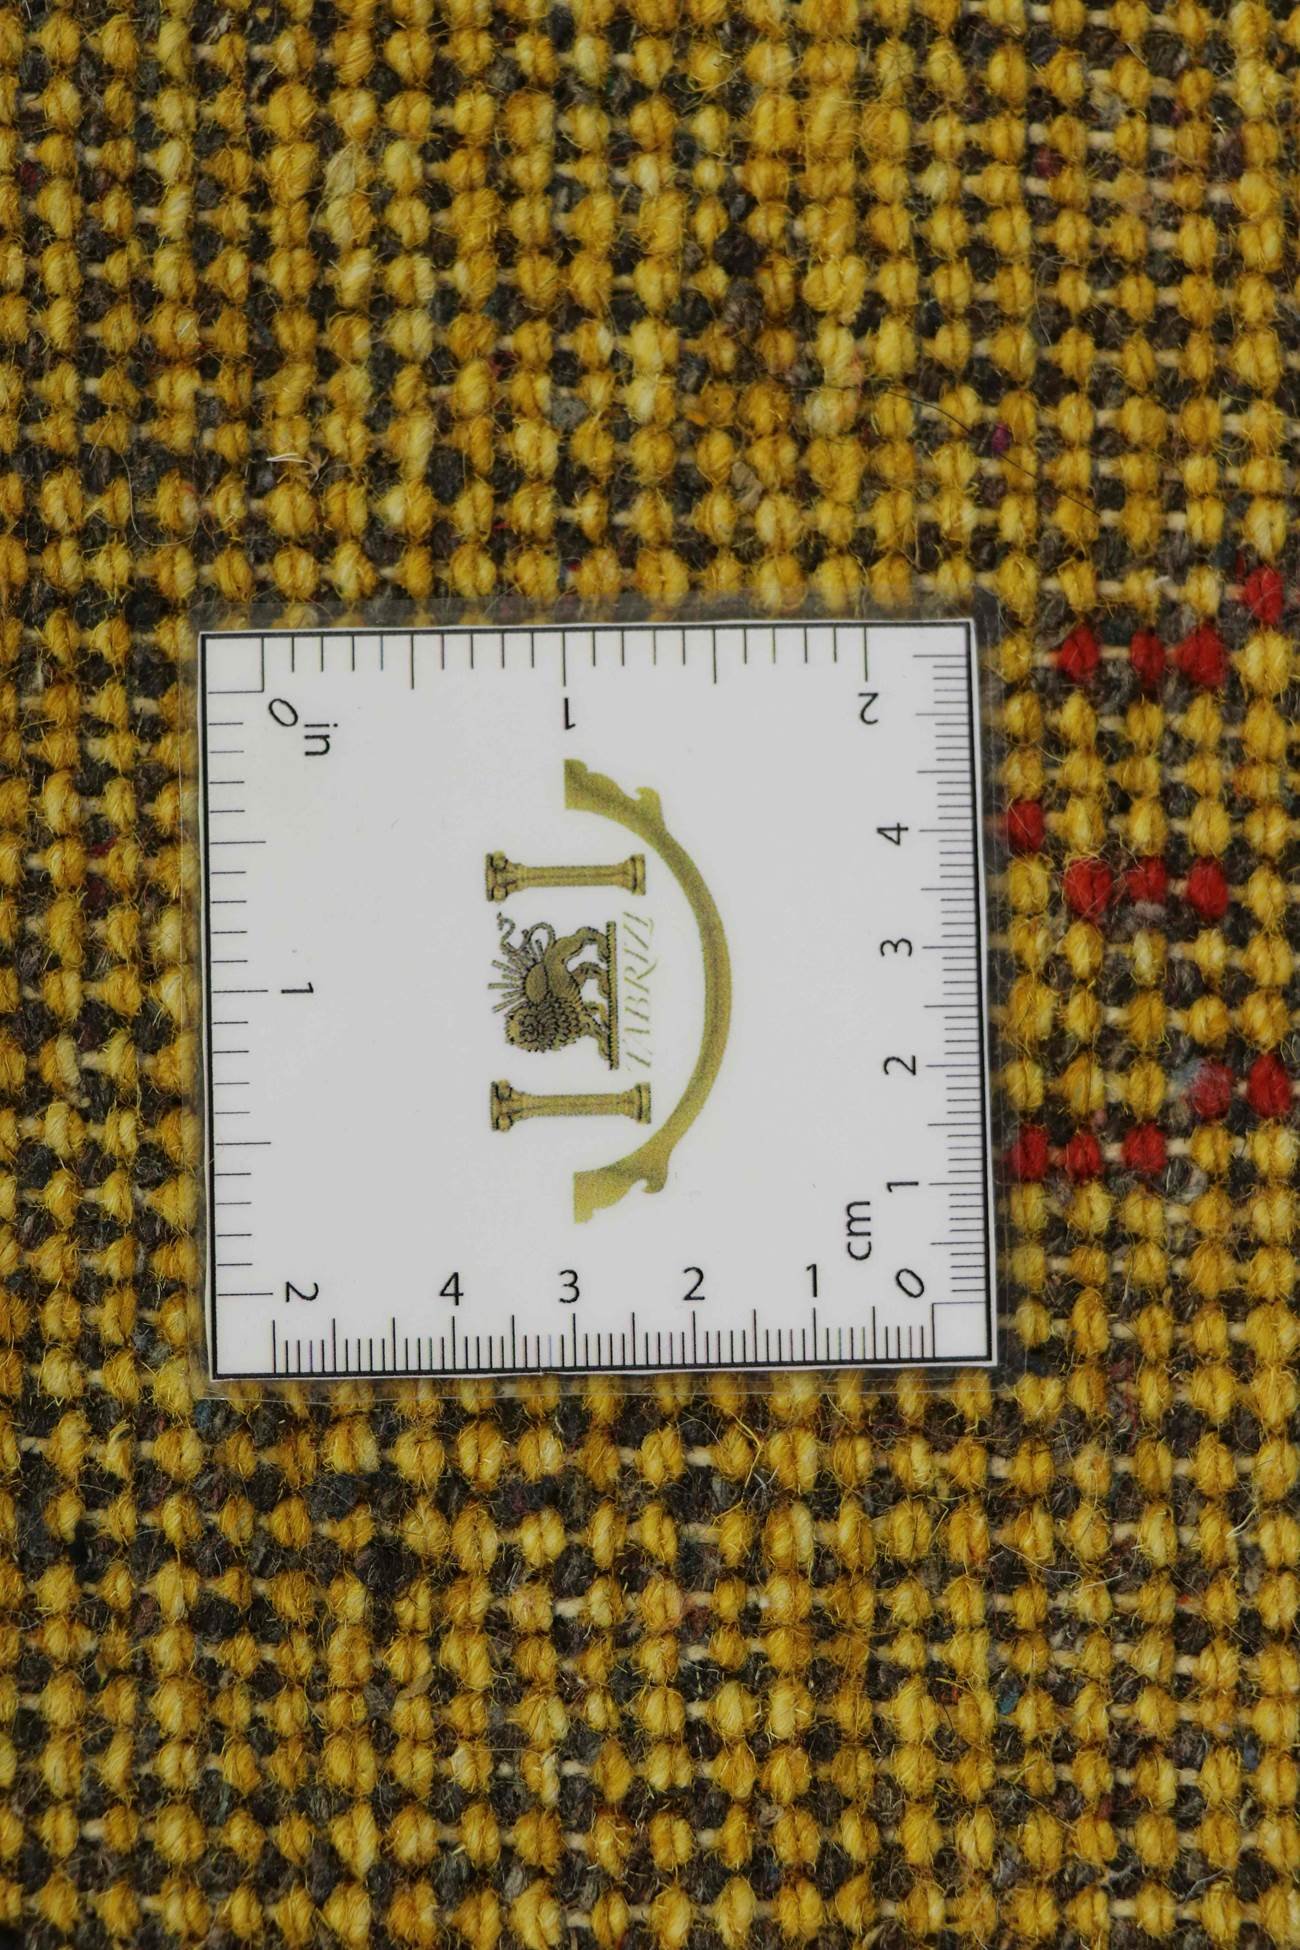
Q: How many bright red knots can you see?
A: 13